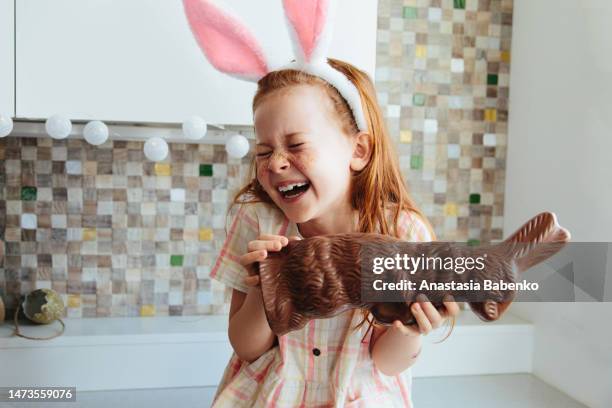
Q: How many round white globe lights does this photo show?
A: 6